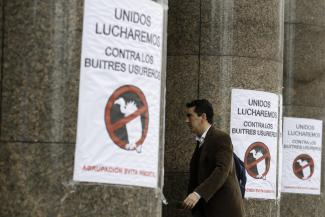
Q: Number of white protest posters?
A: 3